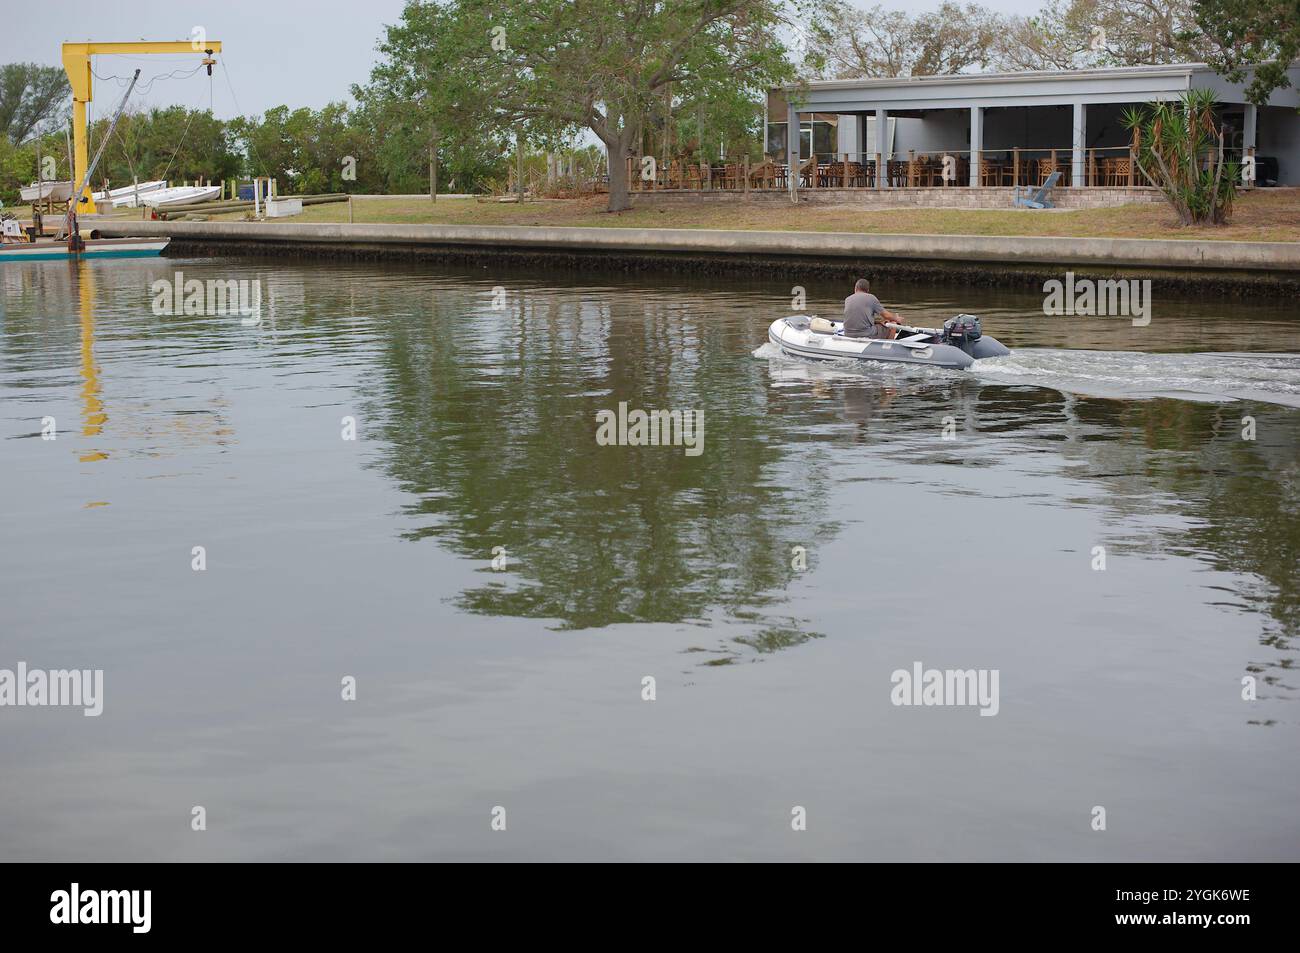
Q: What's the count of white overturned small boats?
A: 2